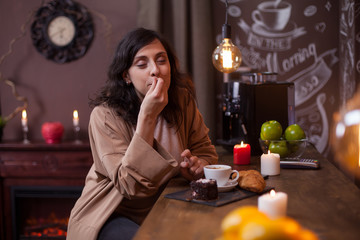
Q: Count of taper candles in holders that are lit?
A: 2